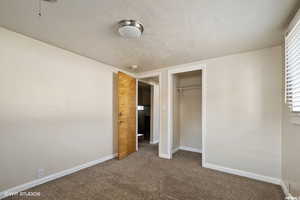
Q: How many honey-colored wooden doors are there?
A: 1